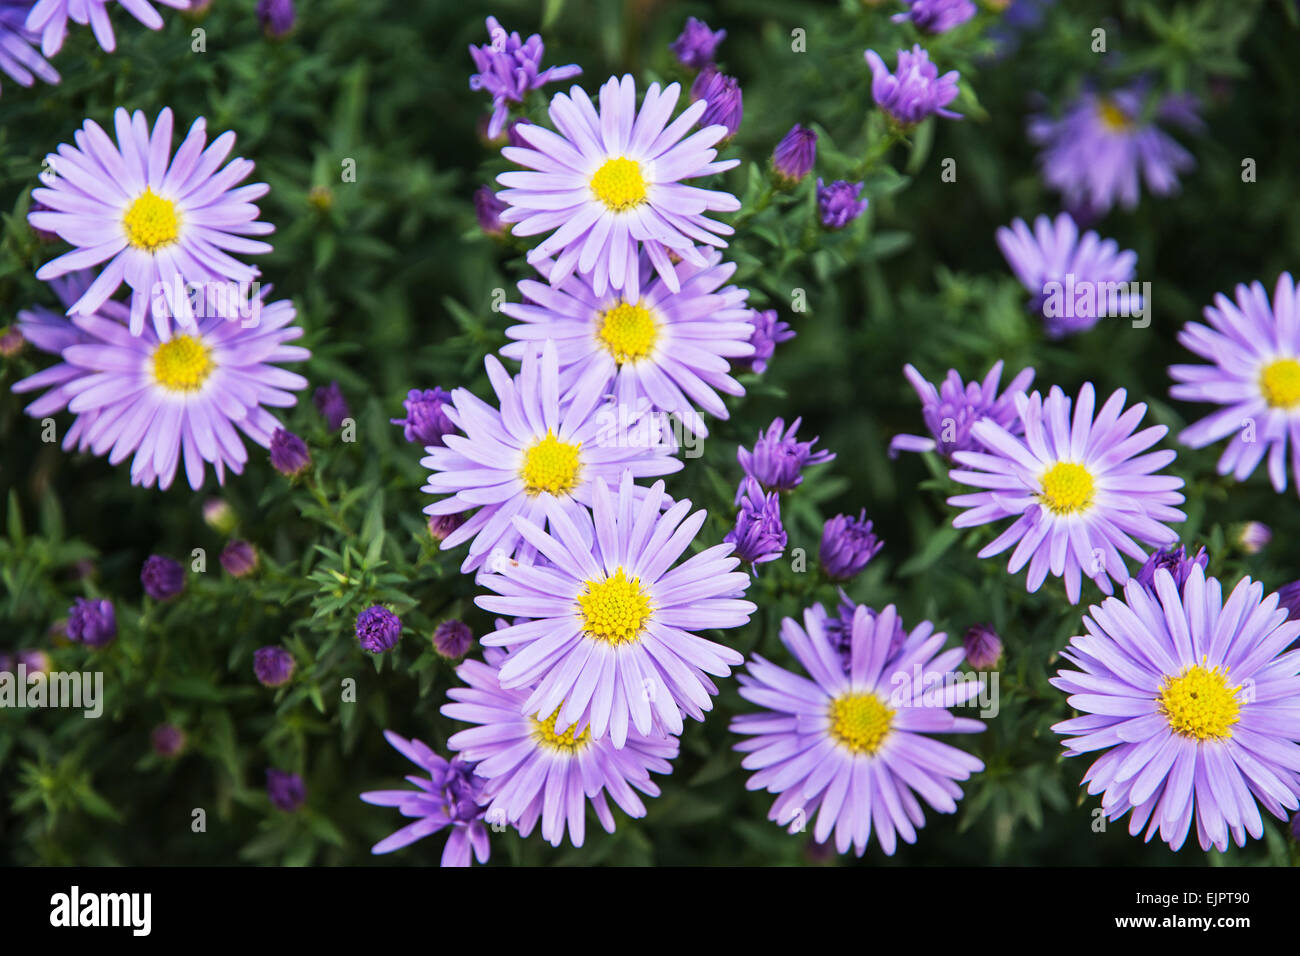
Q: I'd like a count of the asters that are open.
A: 12